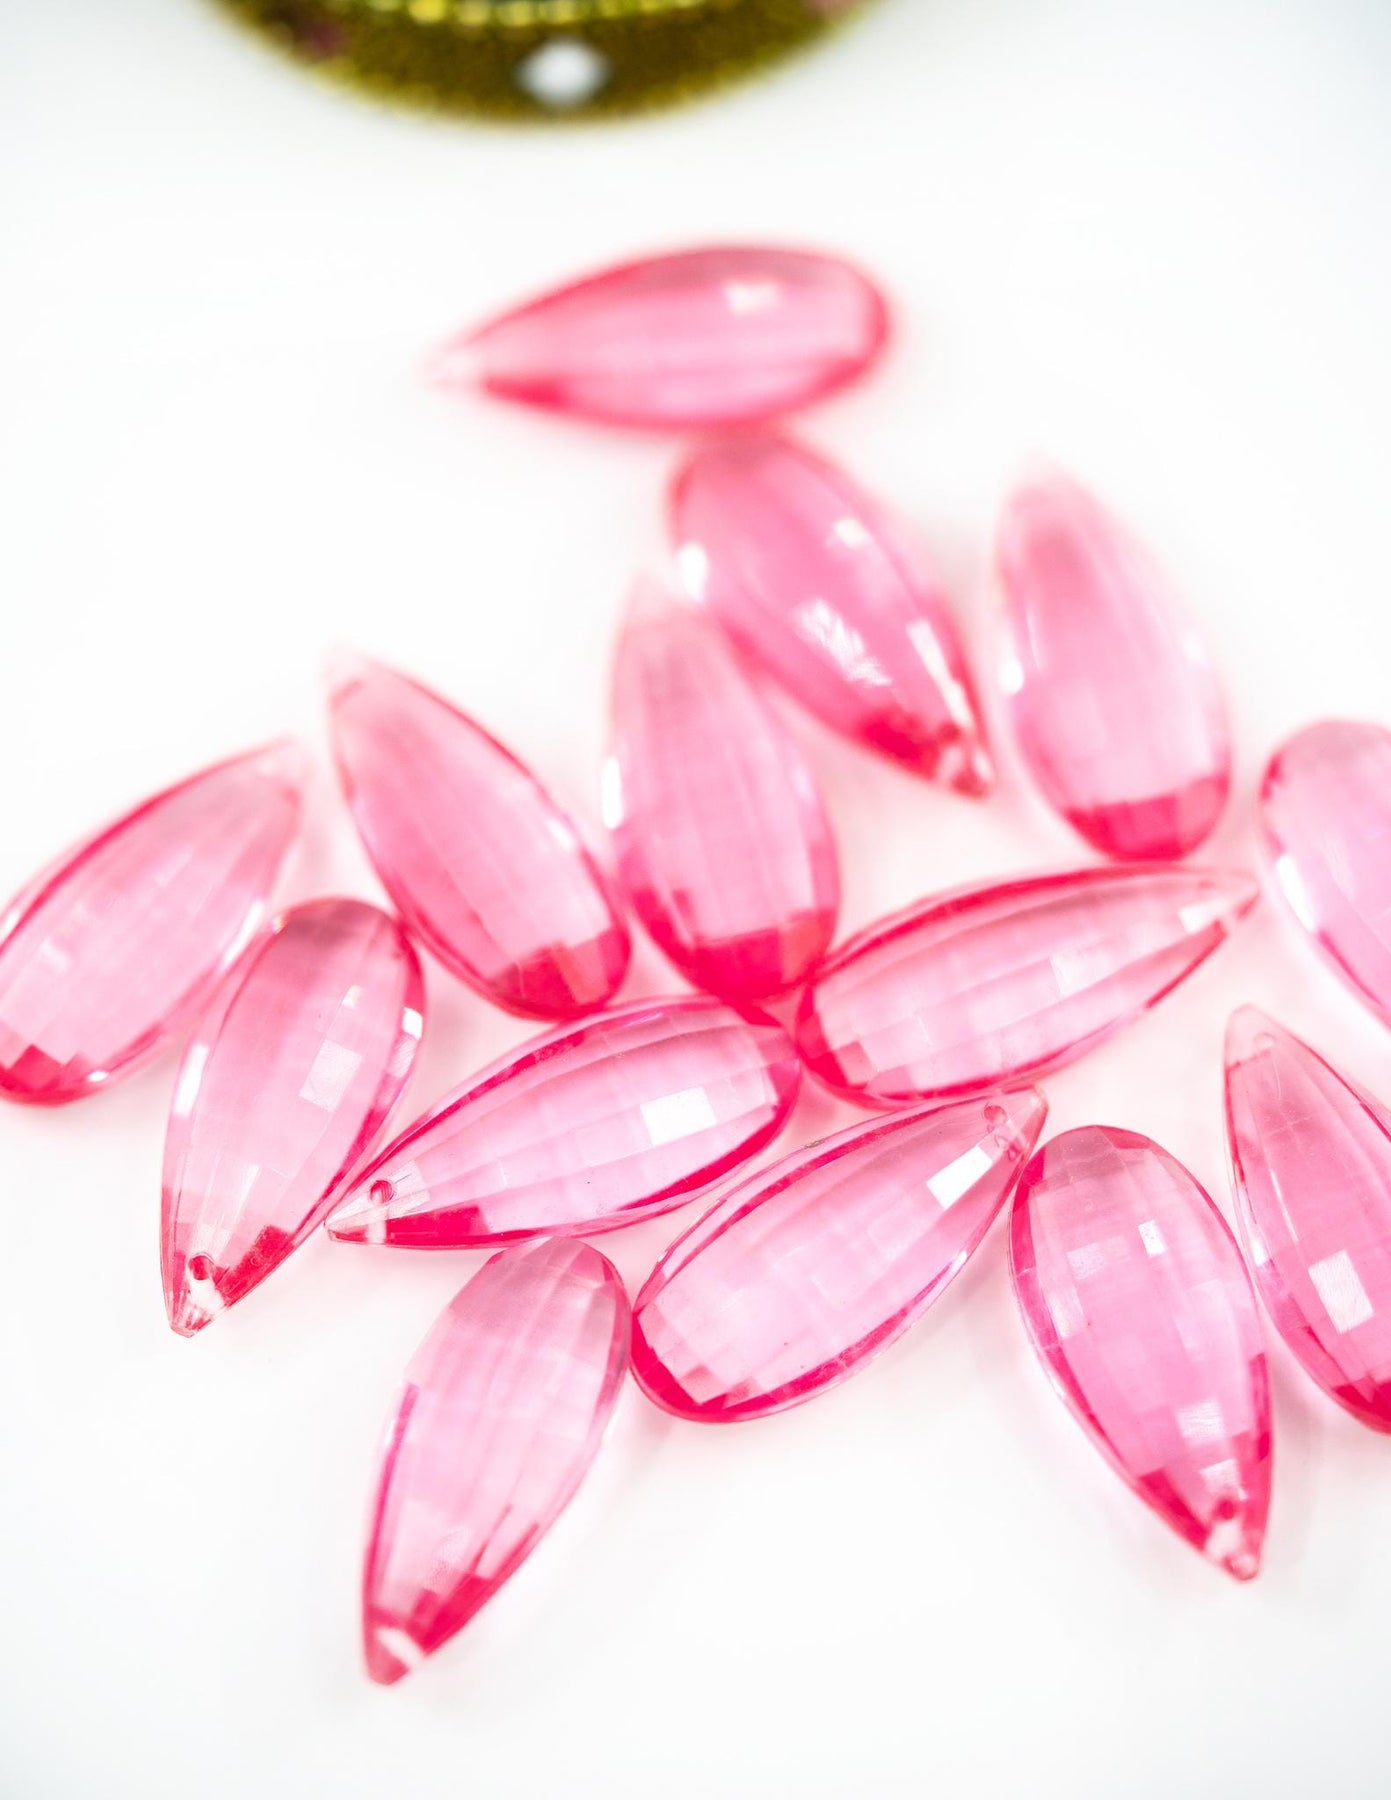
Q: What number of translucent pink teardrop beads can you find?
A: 14